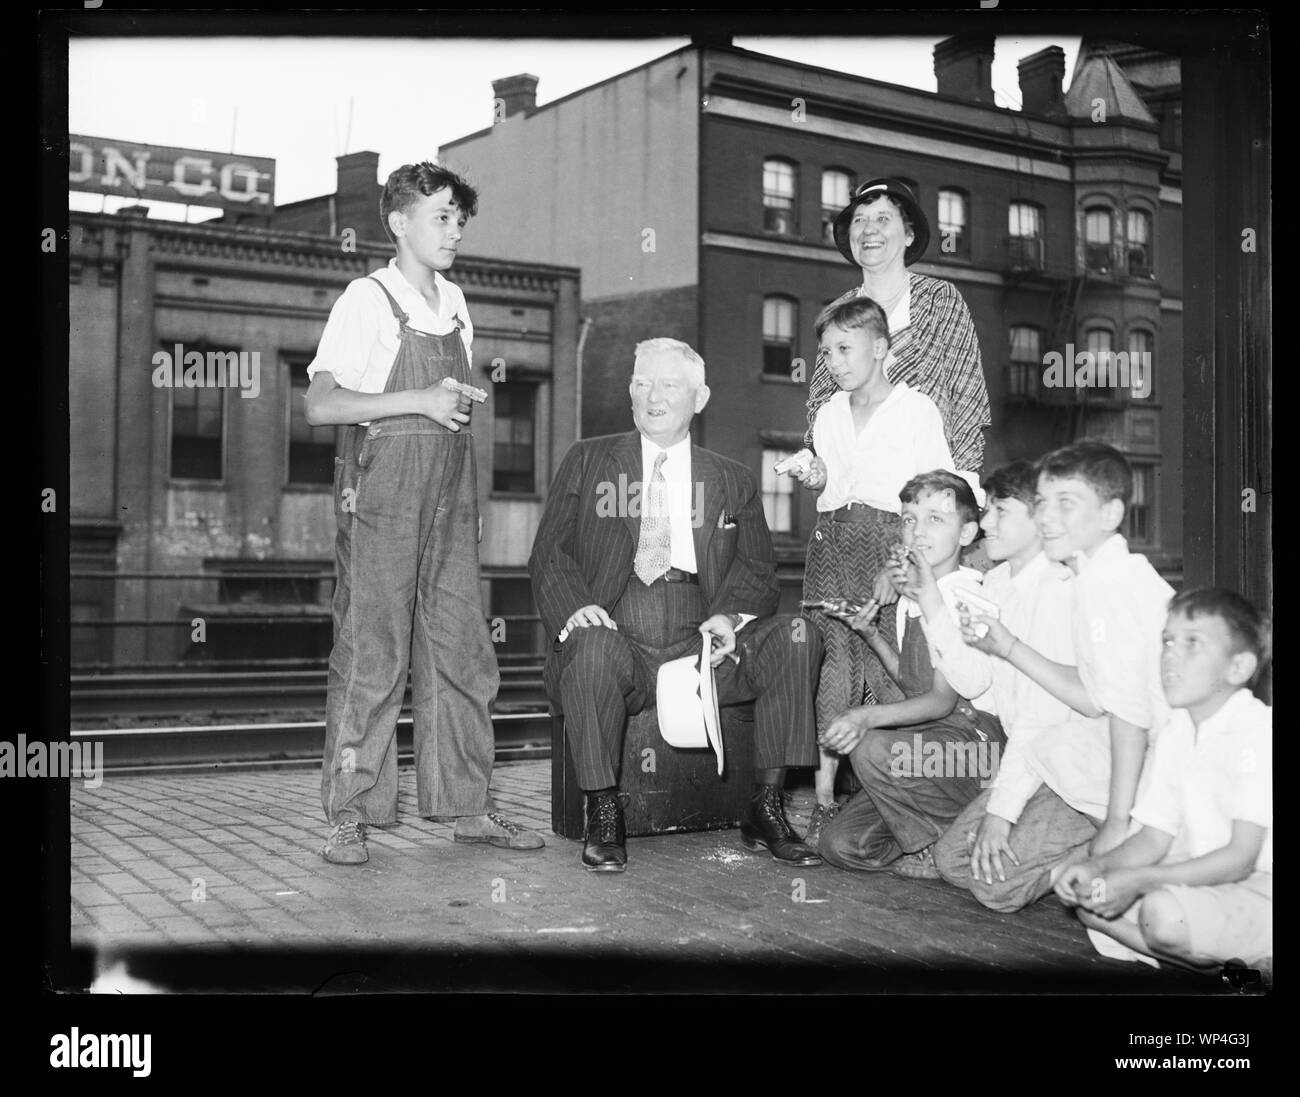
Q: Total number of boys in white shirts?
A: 6